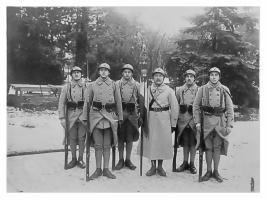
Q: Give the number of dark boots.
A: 12